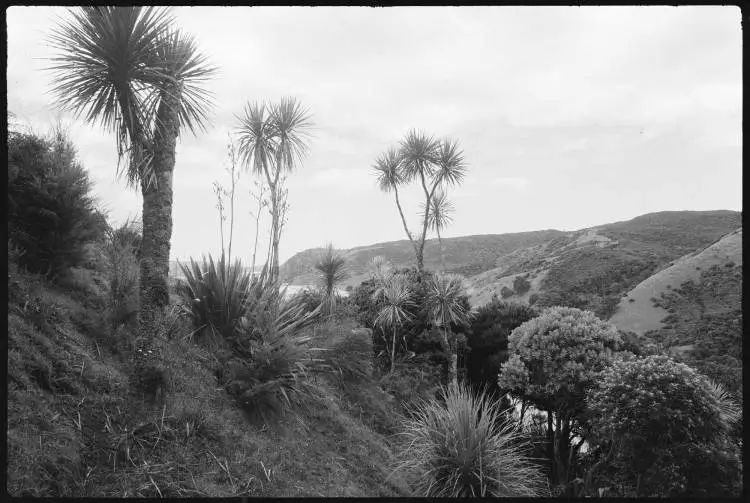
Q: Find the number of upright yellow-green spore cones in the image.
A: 0